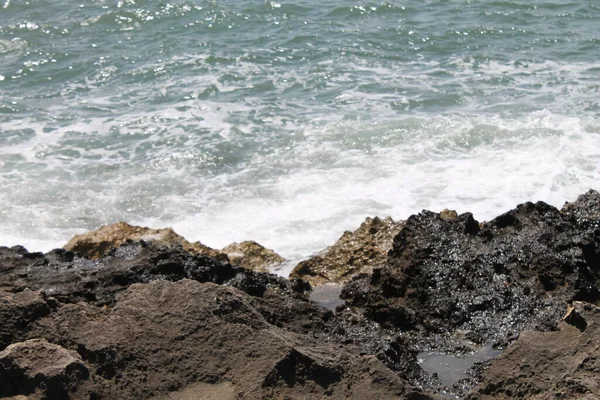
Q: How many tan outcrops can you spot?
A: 3